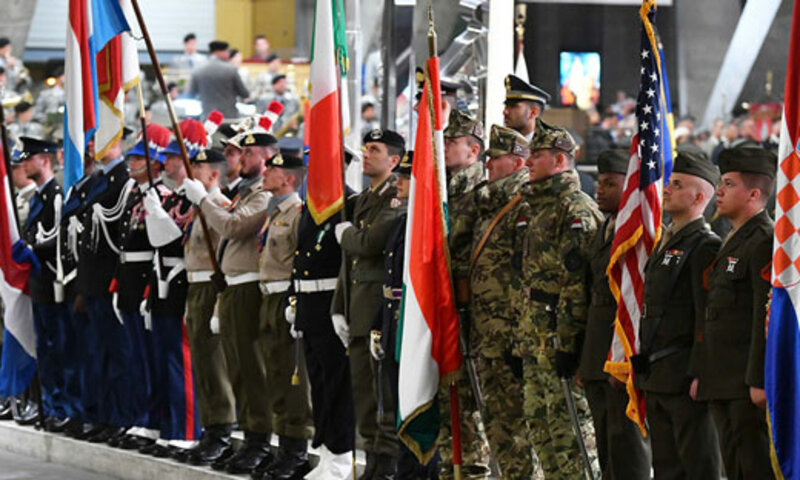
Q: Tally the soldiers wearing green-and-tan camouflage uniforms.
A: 3